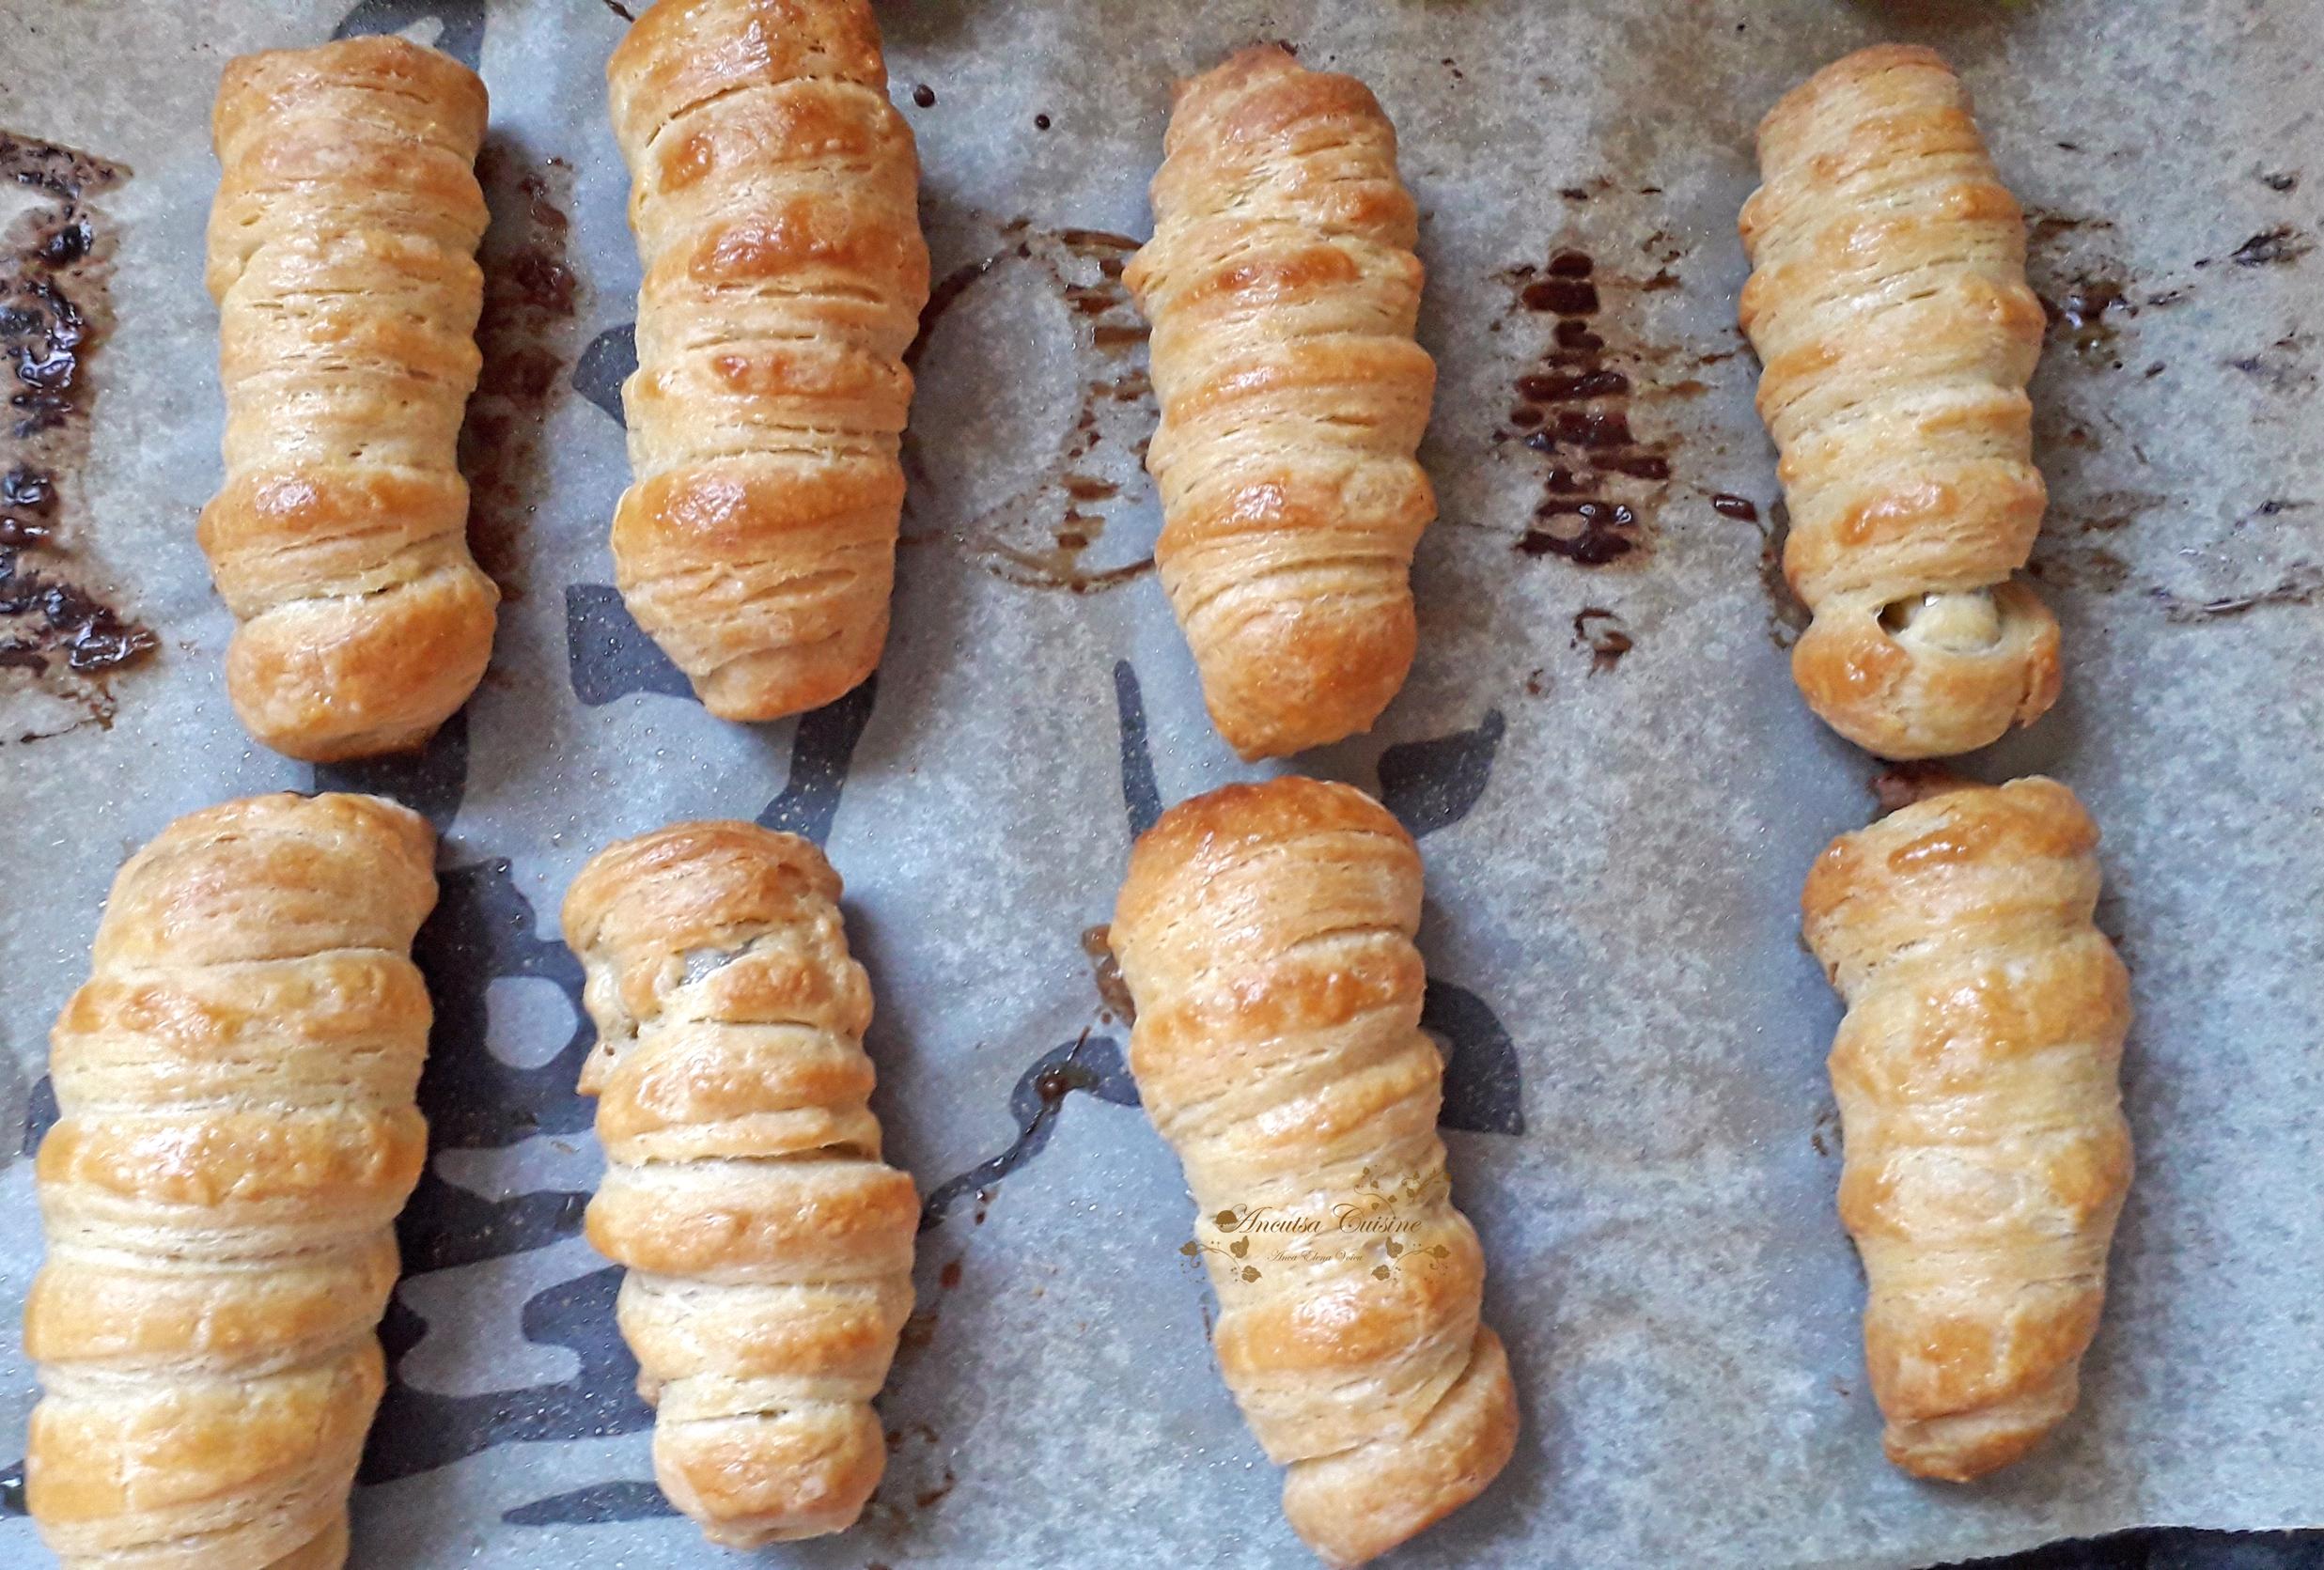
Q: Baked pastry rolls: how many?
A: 8